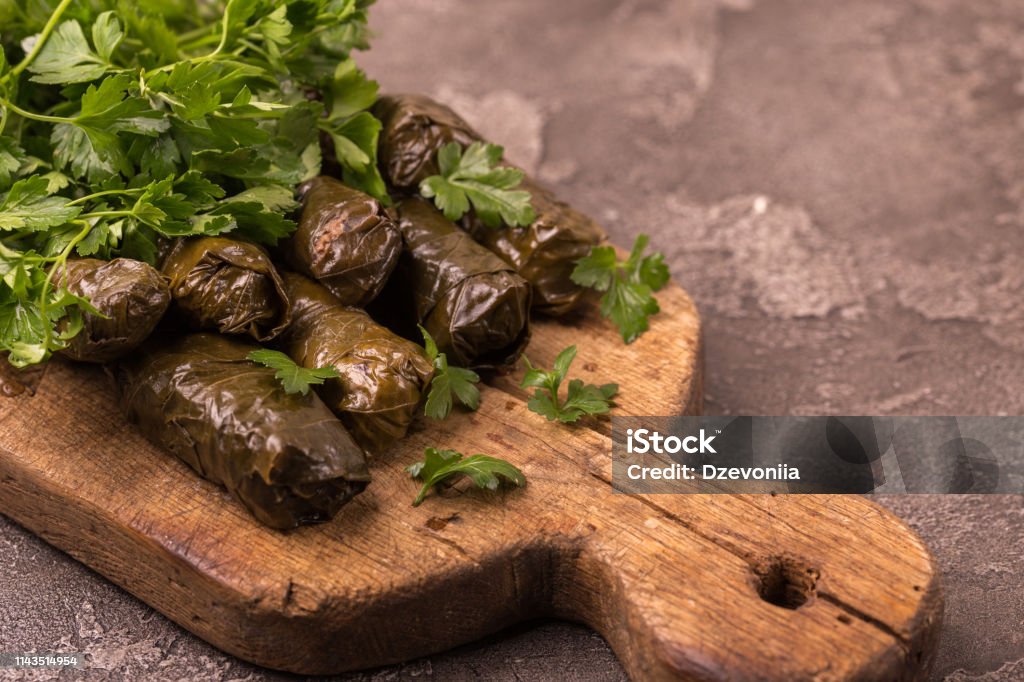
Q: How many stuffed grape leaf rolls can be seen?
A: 8